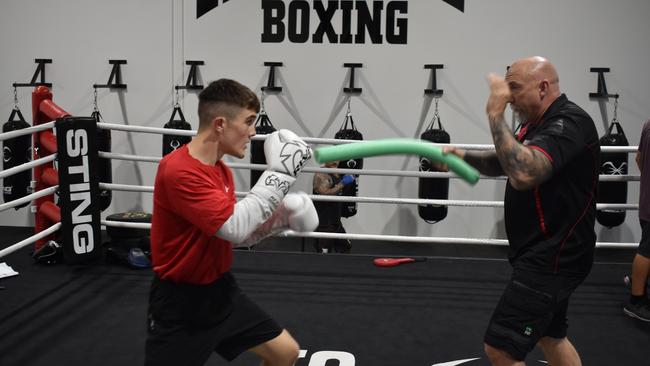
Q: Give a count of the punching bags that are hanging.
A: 7